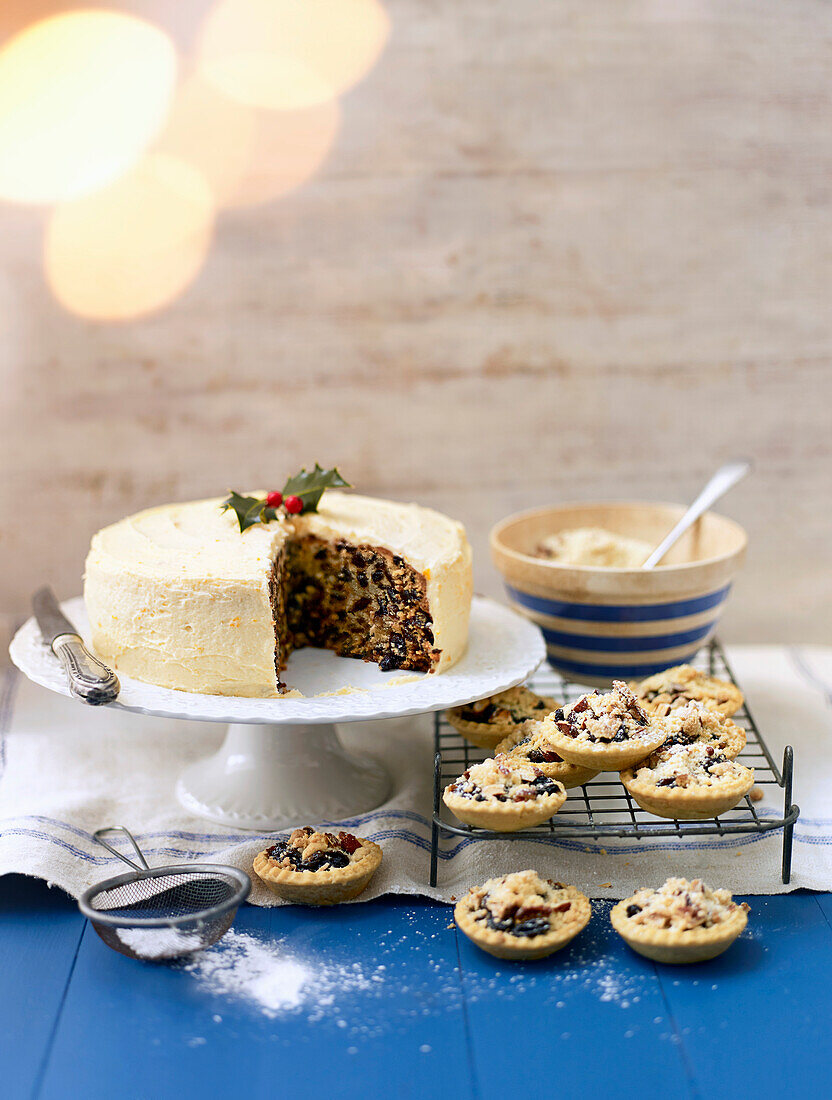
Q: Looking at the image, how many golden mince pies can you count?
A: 10